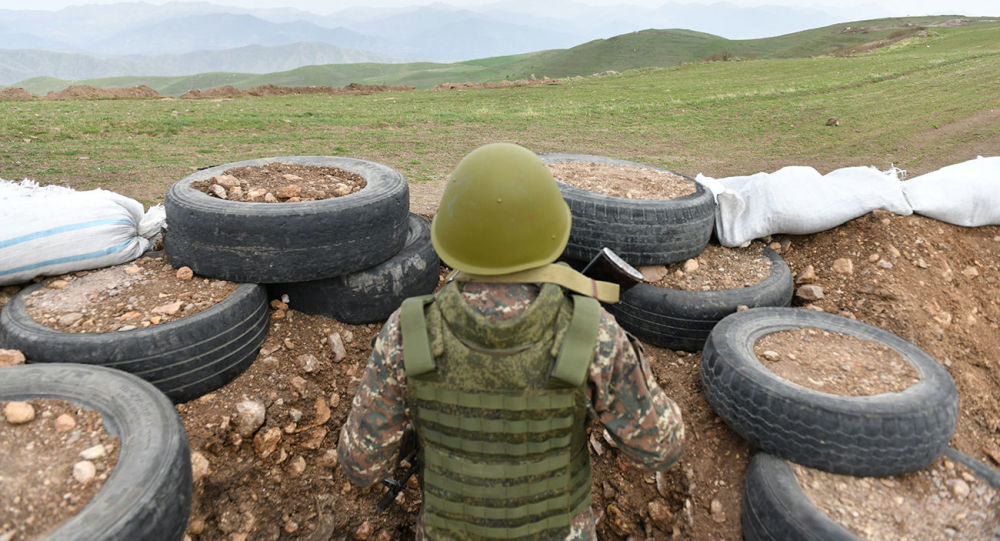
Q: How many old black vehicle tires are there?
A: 8